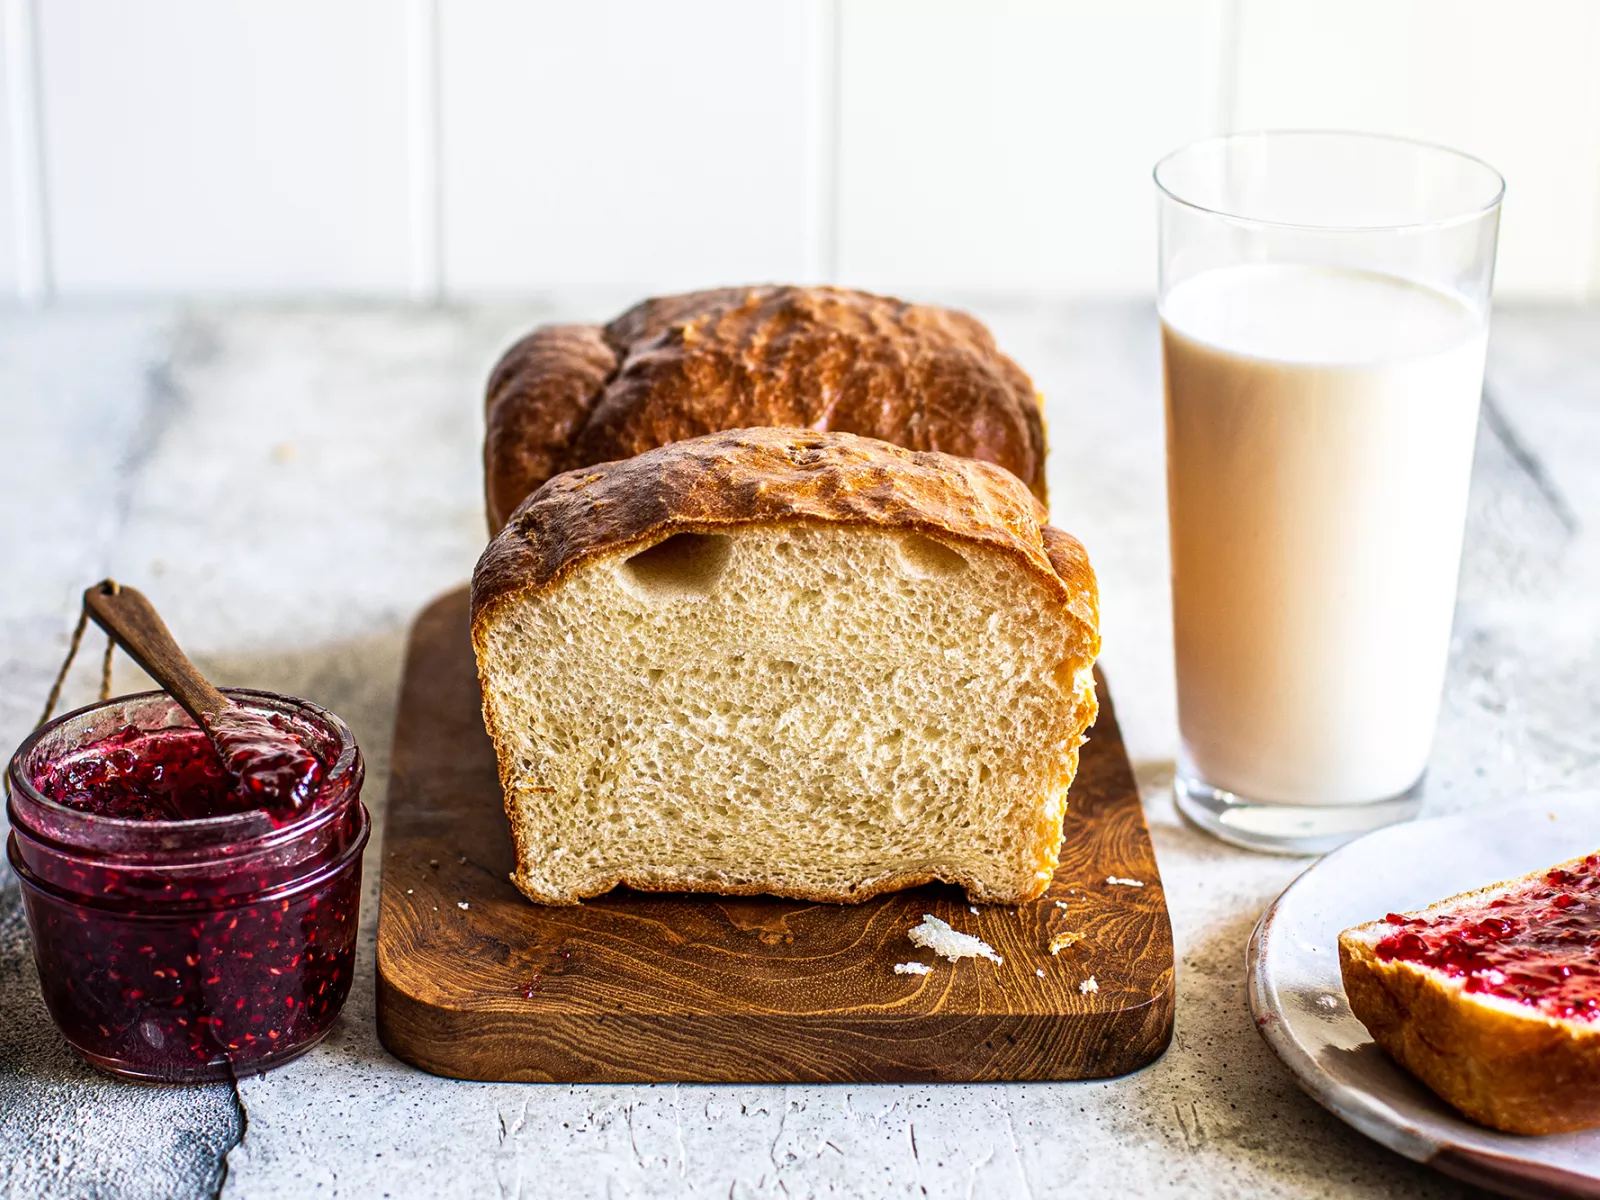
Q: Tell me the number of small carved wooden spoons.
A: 1